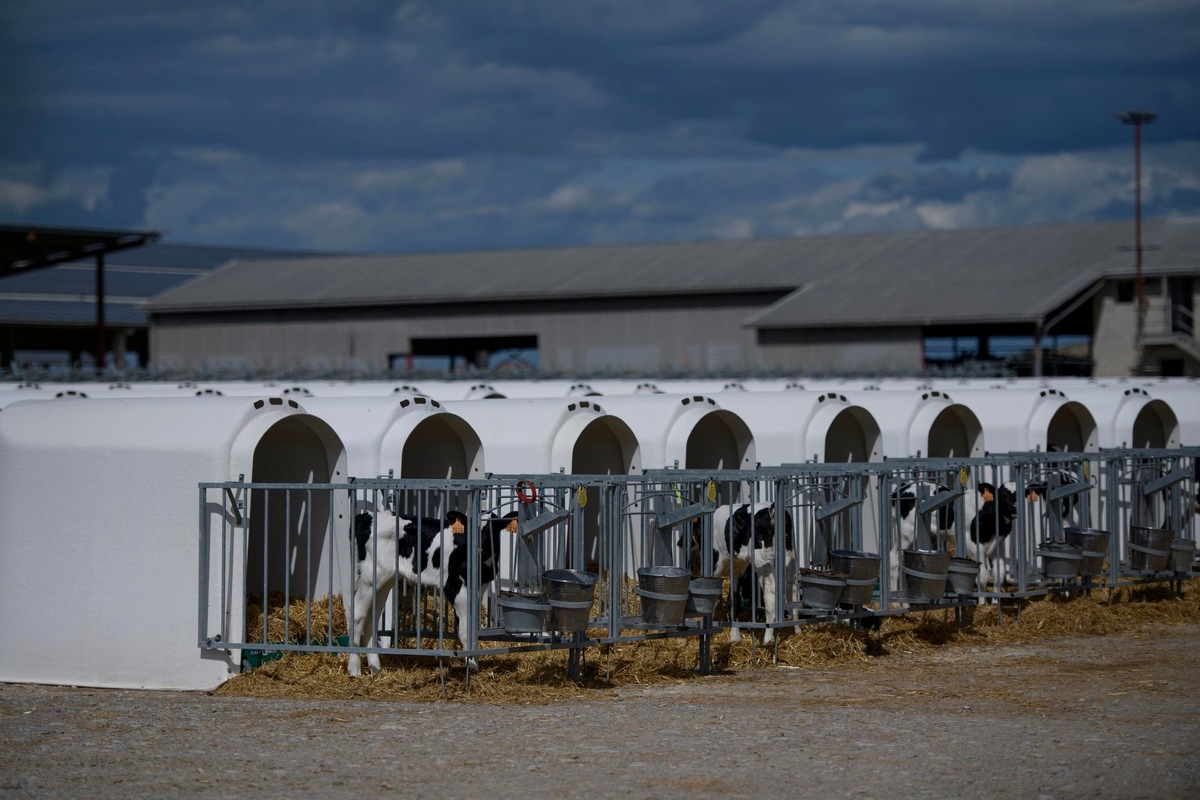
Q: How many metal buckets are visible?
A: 12